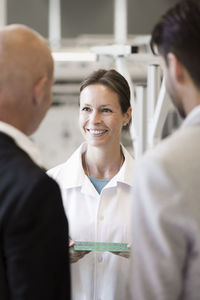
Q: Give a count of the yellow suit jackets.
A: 0